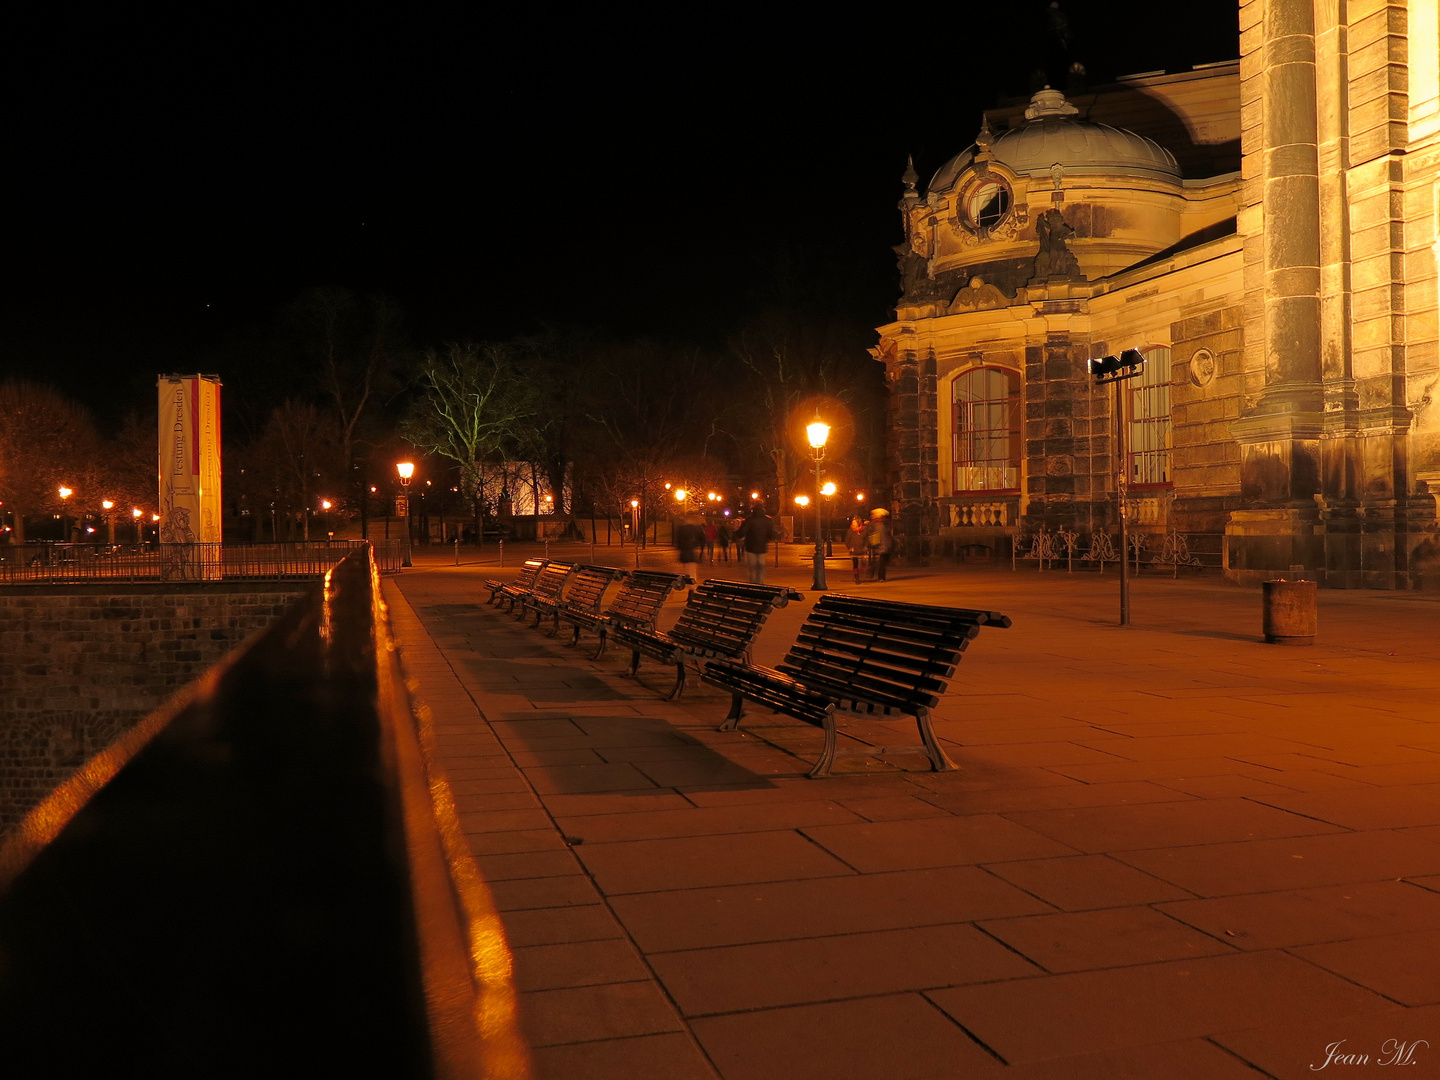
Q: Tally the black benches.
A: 6